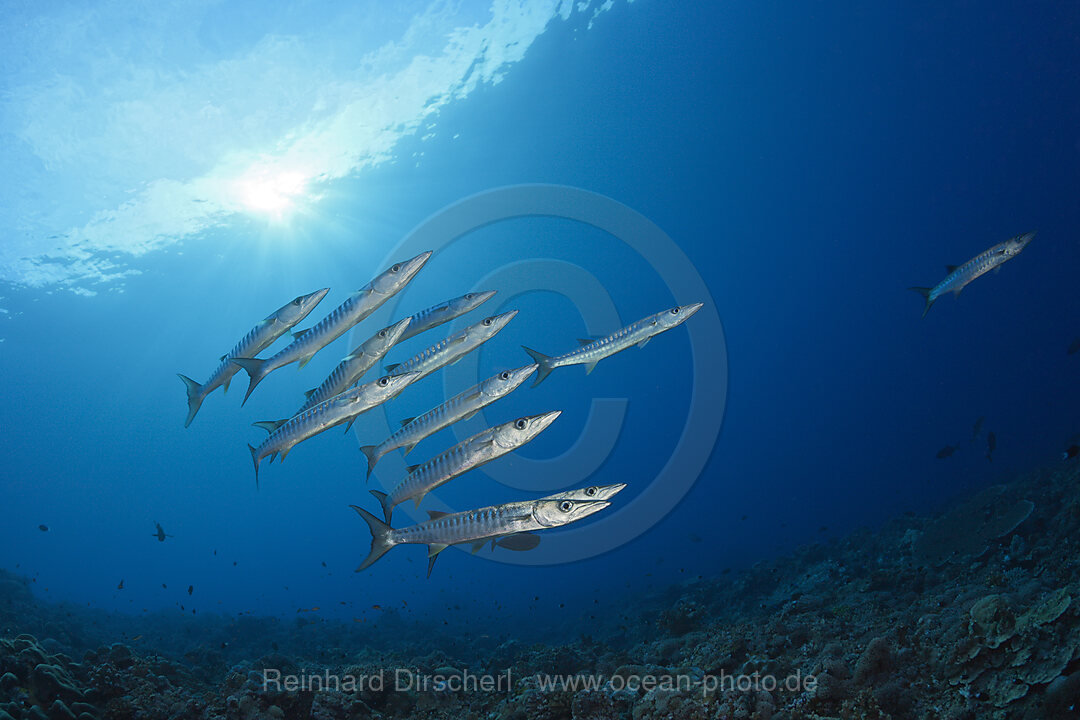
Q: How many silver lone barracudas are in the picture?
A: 1